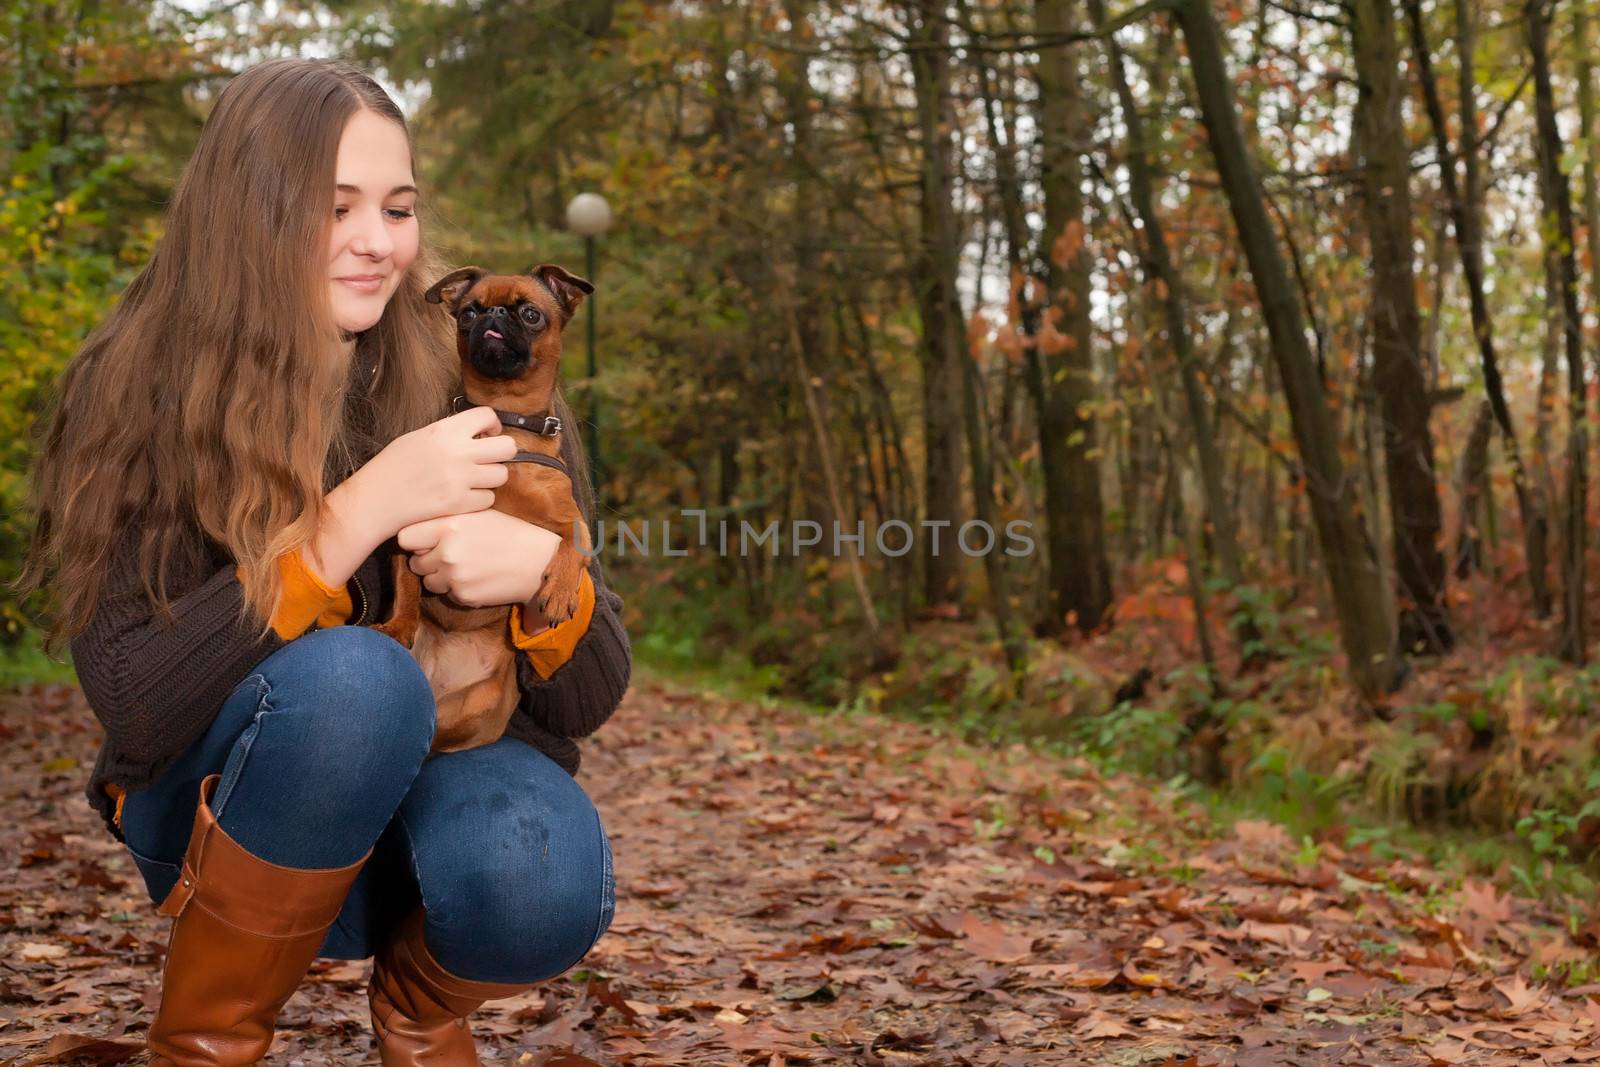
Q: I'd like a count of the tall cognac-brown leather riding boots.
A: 2